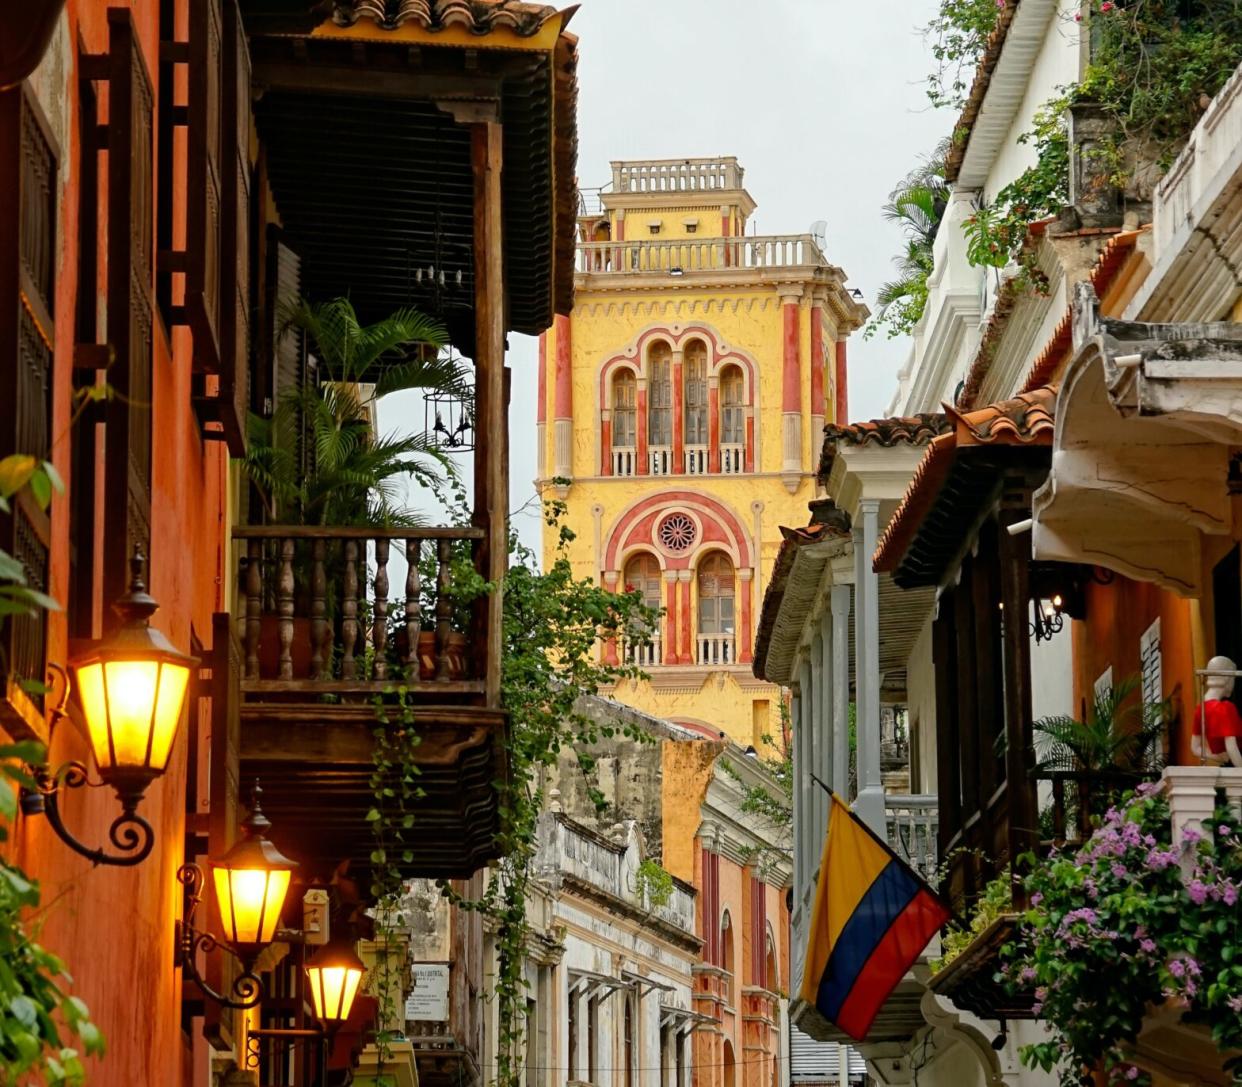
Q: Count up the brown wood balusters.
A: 7